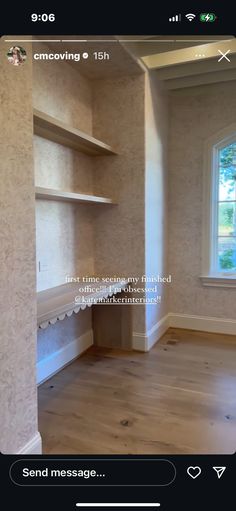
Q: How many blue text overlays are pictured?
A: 0